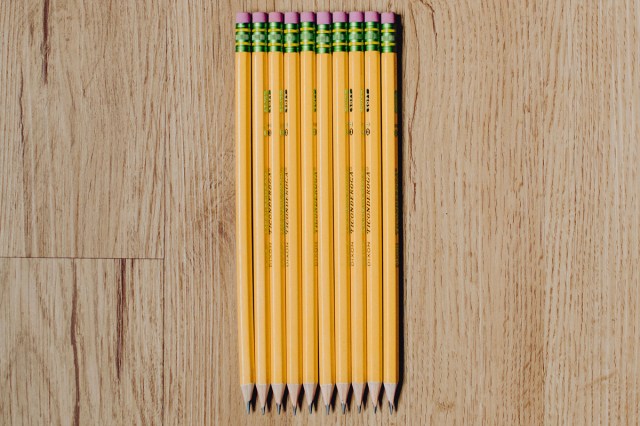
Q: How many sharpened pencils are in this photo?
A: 10